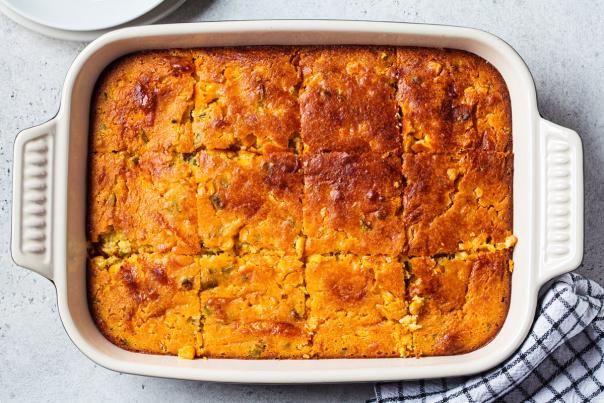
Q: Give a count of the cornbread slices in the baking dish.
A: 12